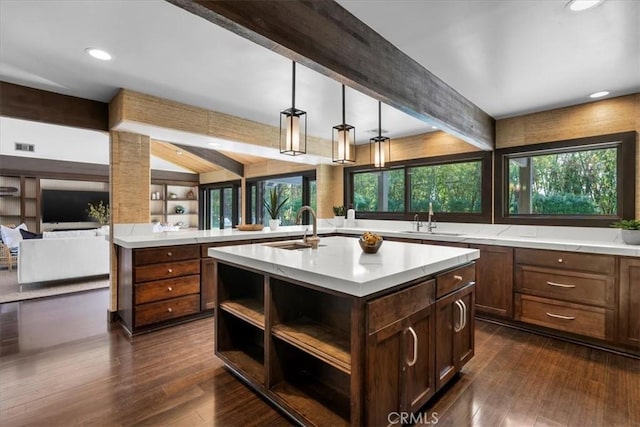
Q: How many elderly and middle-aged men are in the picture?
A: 0